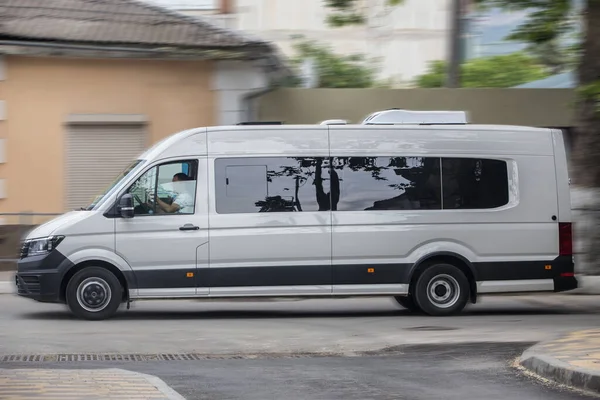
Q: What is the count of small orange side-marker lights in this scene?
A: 3